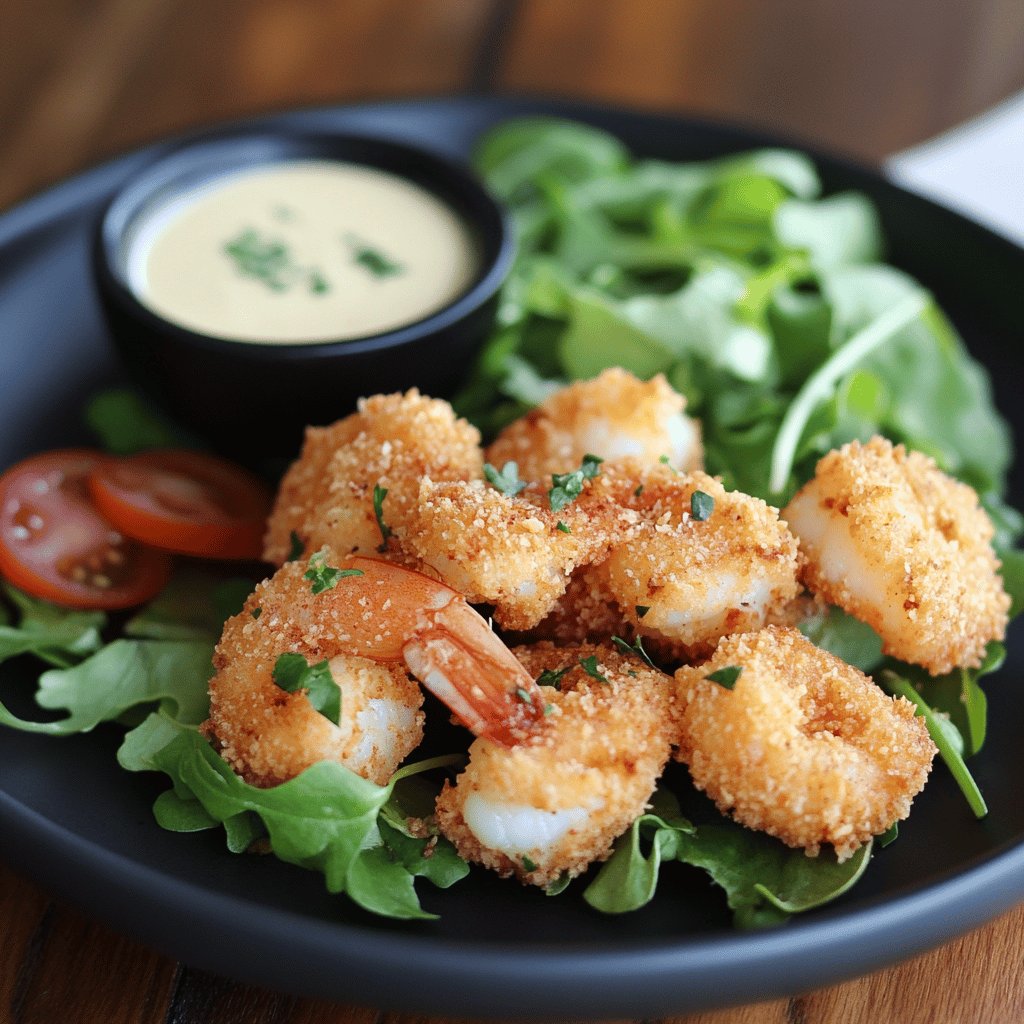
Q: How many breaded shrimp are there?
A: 8